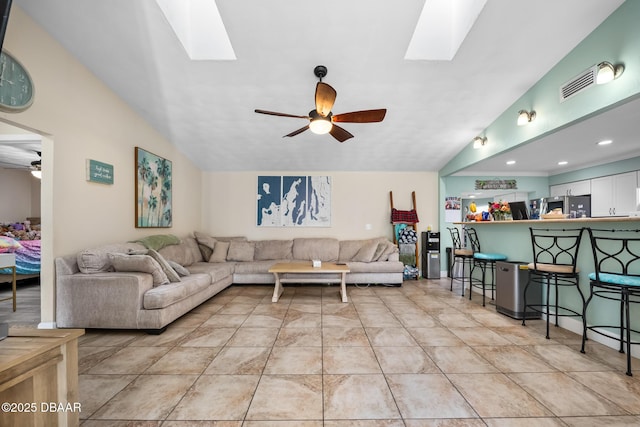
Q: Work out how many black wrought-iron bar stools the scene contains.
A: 4